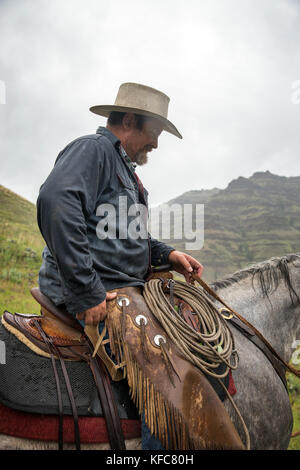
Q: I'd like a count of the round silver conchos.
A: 3